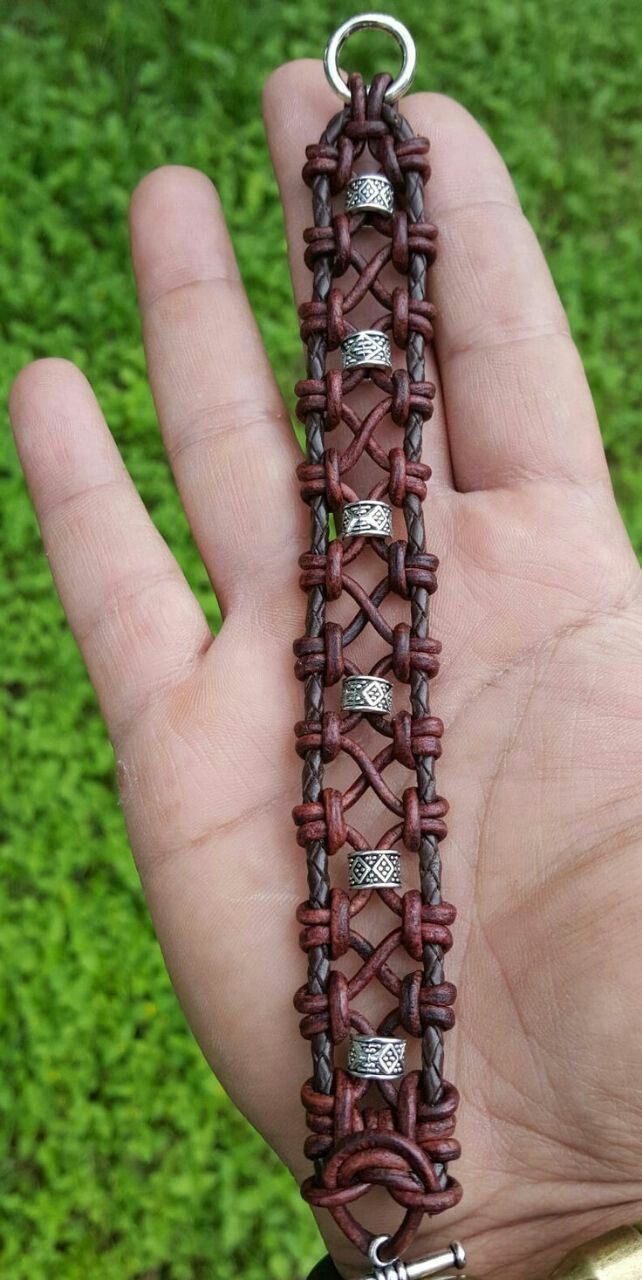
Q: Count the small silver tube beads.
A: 6